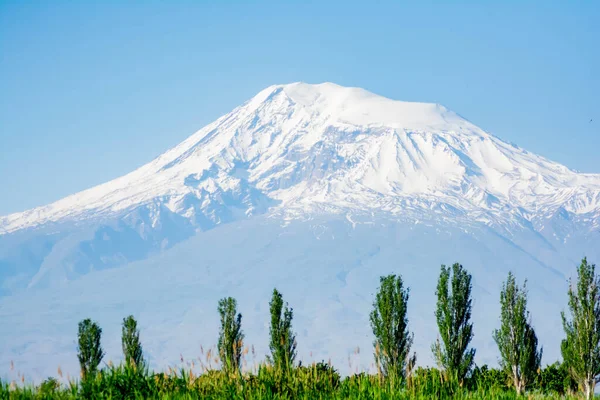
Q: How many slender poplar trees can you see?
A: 8